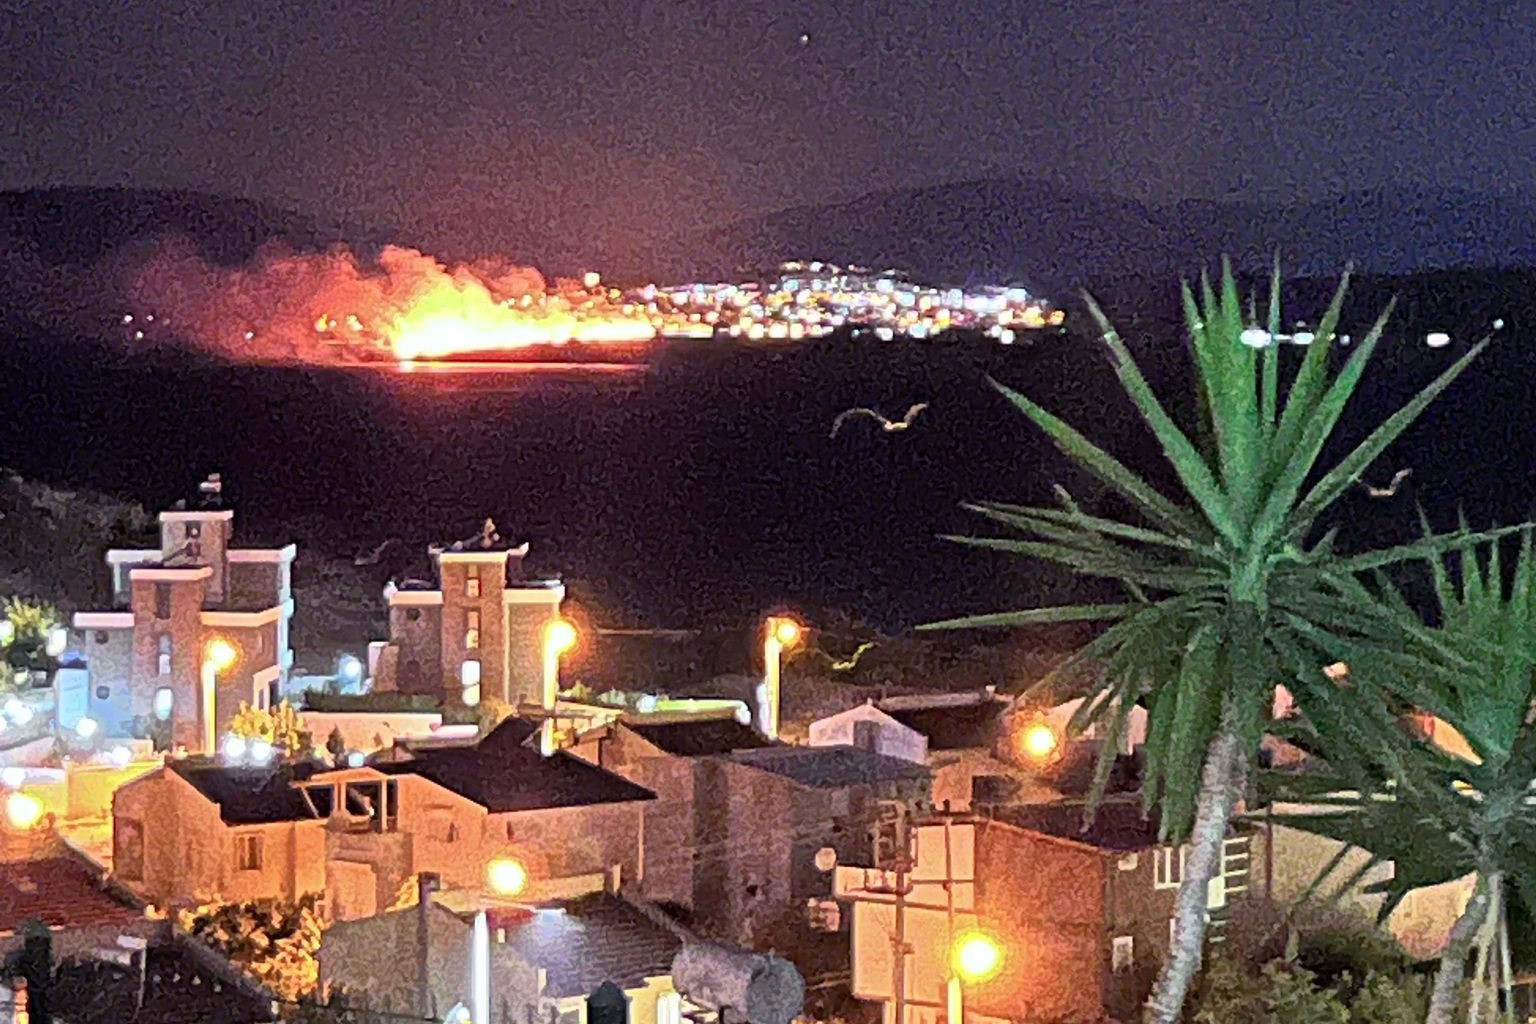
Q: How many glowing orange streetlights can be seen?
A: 7